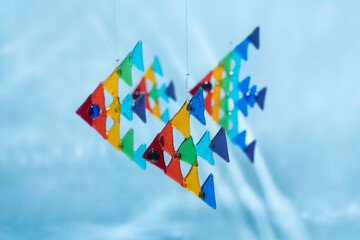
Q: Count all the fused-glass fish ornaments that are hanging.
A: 4